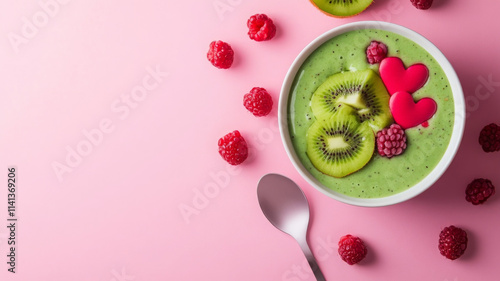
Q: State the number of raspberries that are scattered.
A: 9